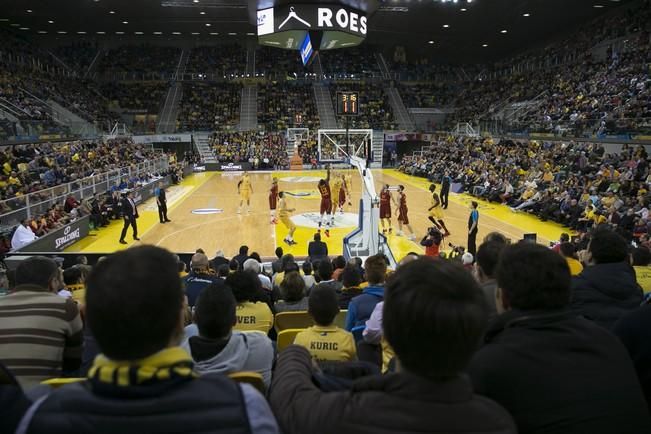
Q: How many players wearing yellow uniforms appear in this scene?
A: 5